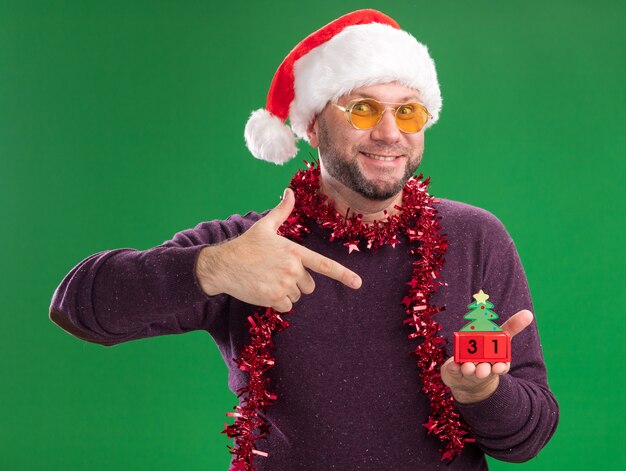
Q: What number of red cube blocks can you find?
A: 2